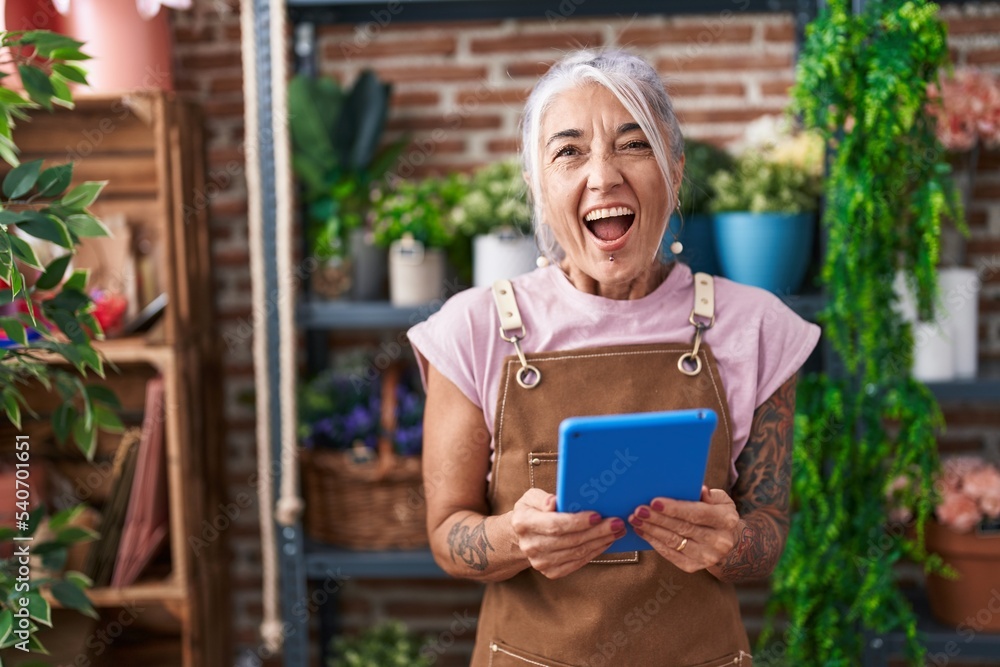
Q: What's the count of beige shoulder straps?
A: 2